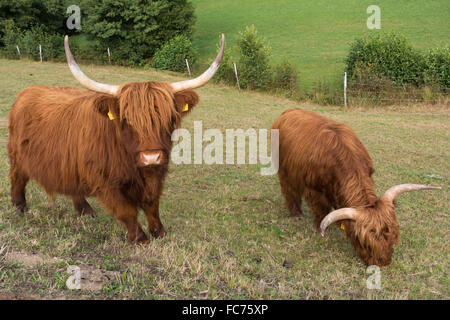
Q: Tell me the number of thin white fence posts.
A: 6